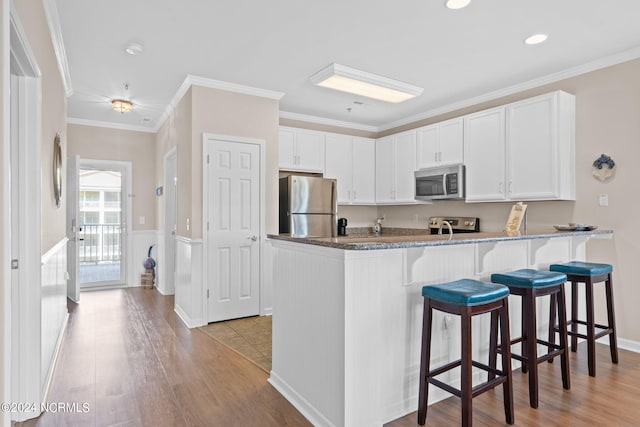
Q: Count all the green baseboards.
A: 0